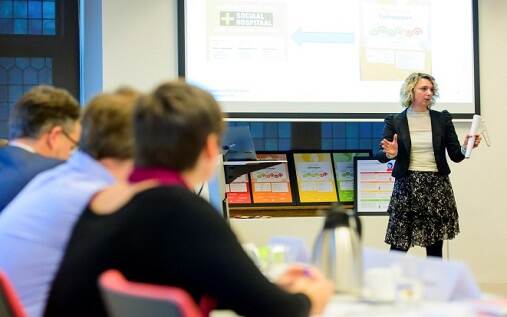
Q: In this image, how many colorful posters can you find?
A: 5